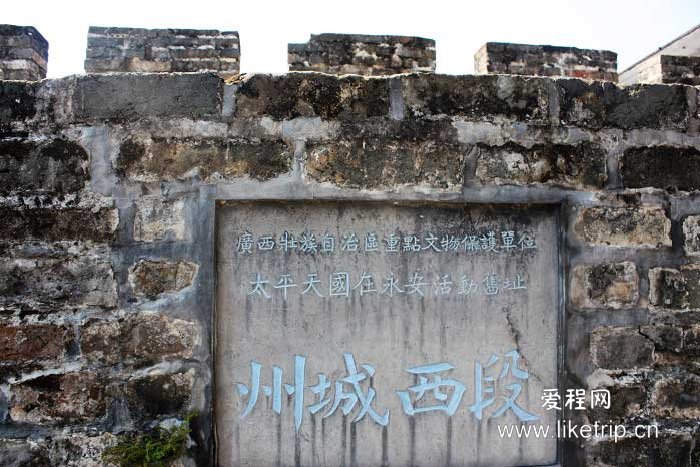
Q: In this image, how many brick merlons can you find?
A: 5